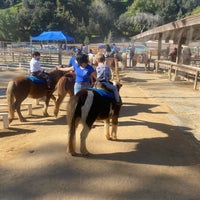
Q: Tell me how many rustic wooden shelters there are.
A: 1